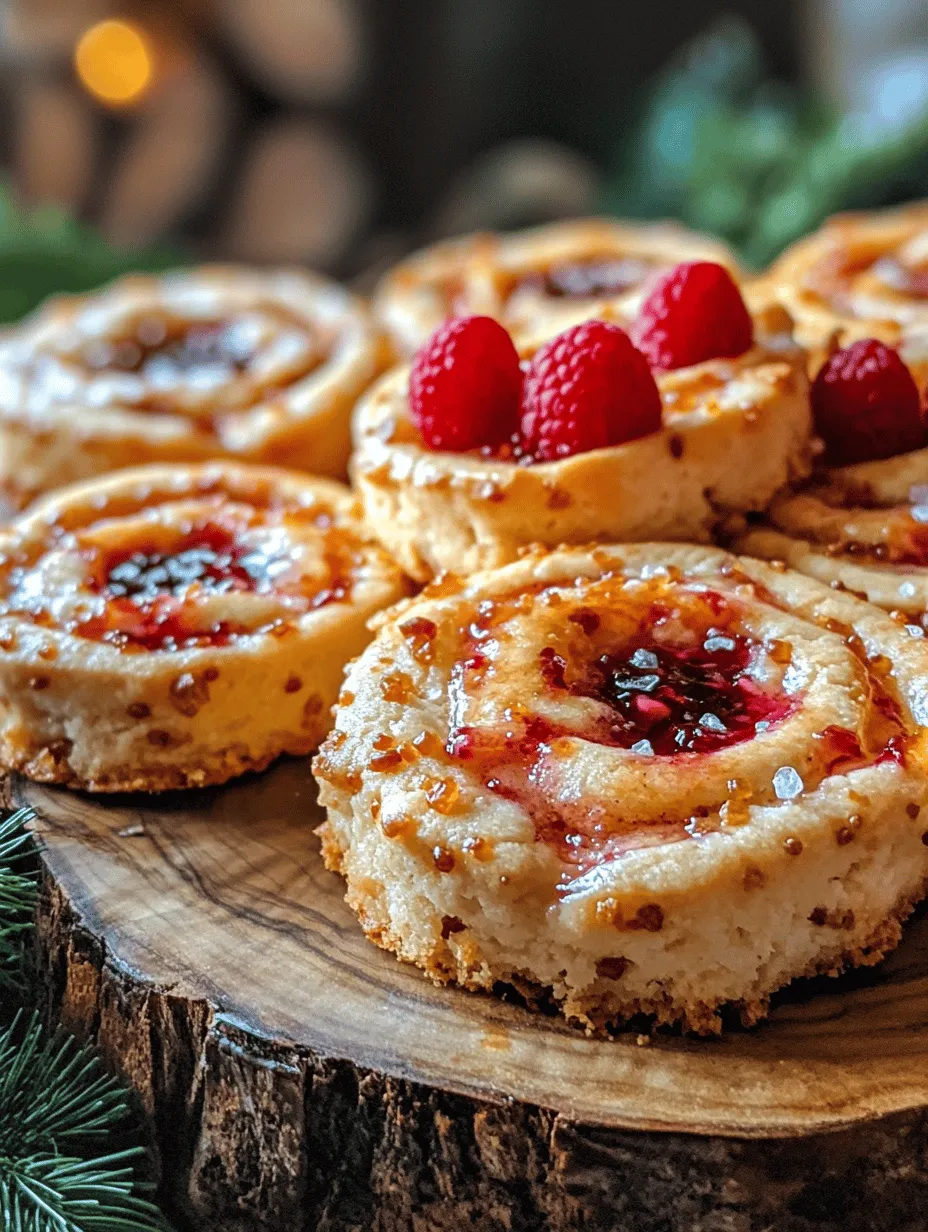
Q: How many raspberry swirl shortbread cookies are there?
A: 7